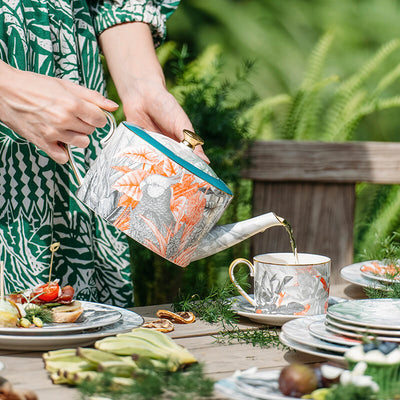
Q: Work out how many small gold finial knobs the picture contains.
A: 1